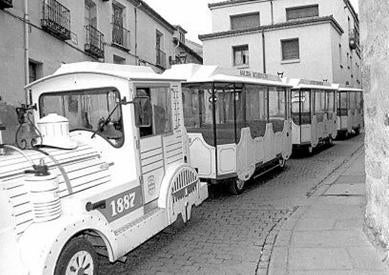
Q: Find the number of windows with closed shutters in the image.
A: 3